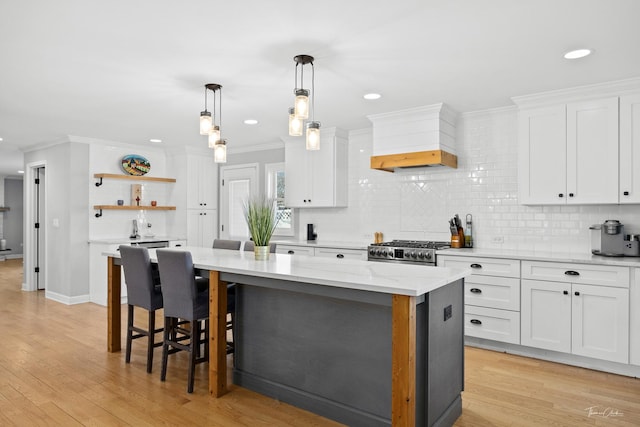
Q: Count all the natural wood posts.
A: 3